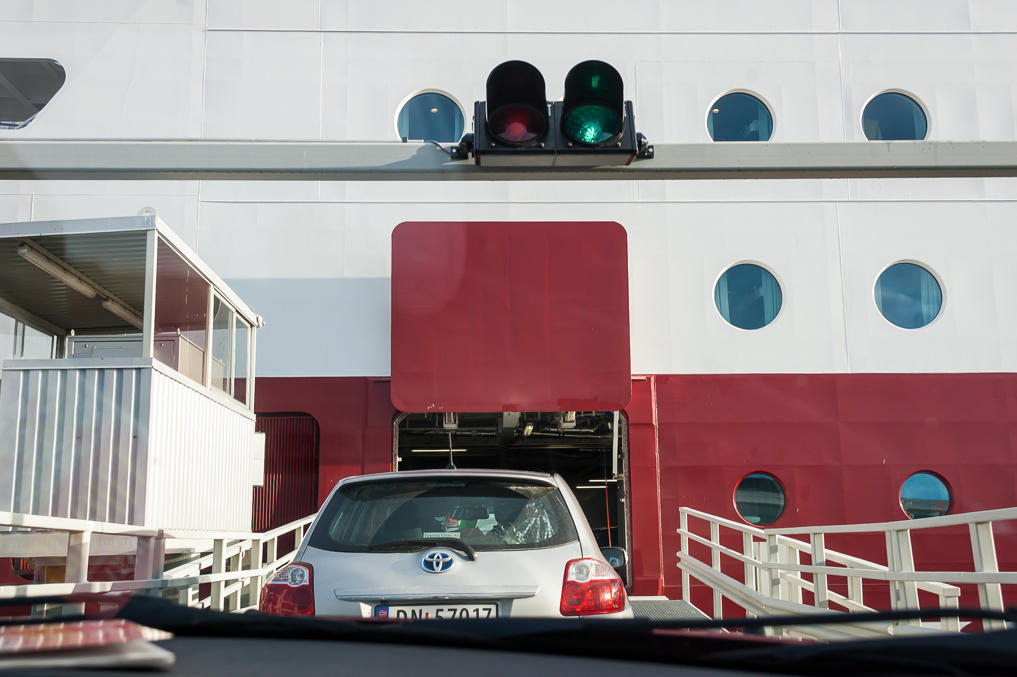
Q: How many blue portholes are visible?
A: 7